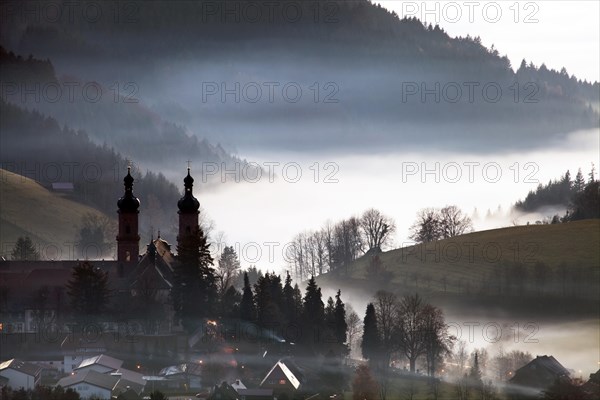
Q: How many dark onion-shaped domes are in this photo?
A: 2